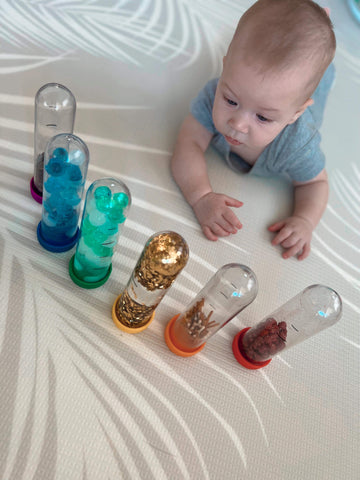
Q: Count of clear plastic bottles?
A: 6